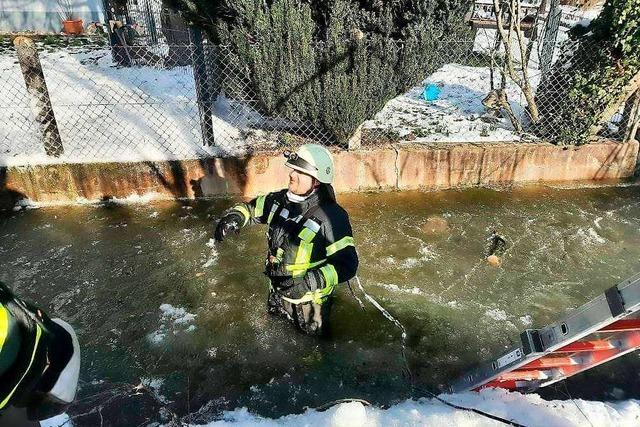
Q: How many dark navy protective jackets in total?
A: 2